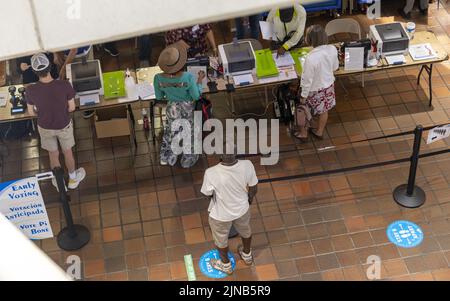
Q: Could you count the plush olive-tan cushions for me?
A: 0